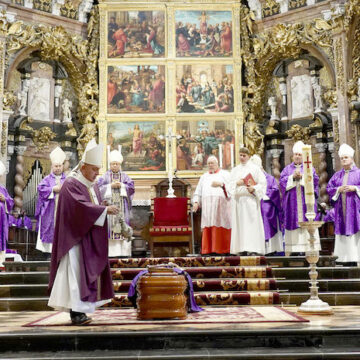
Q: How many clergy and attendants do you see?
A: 9